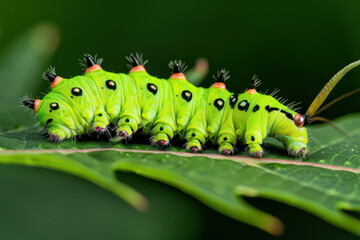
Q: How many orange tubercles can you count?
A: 7